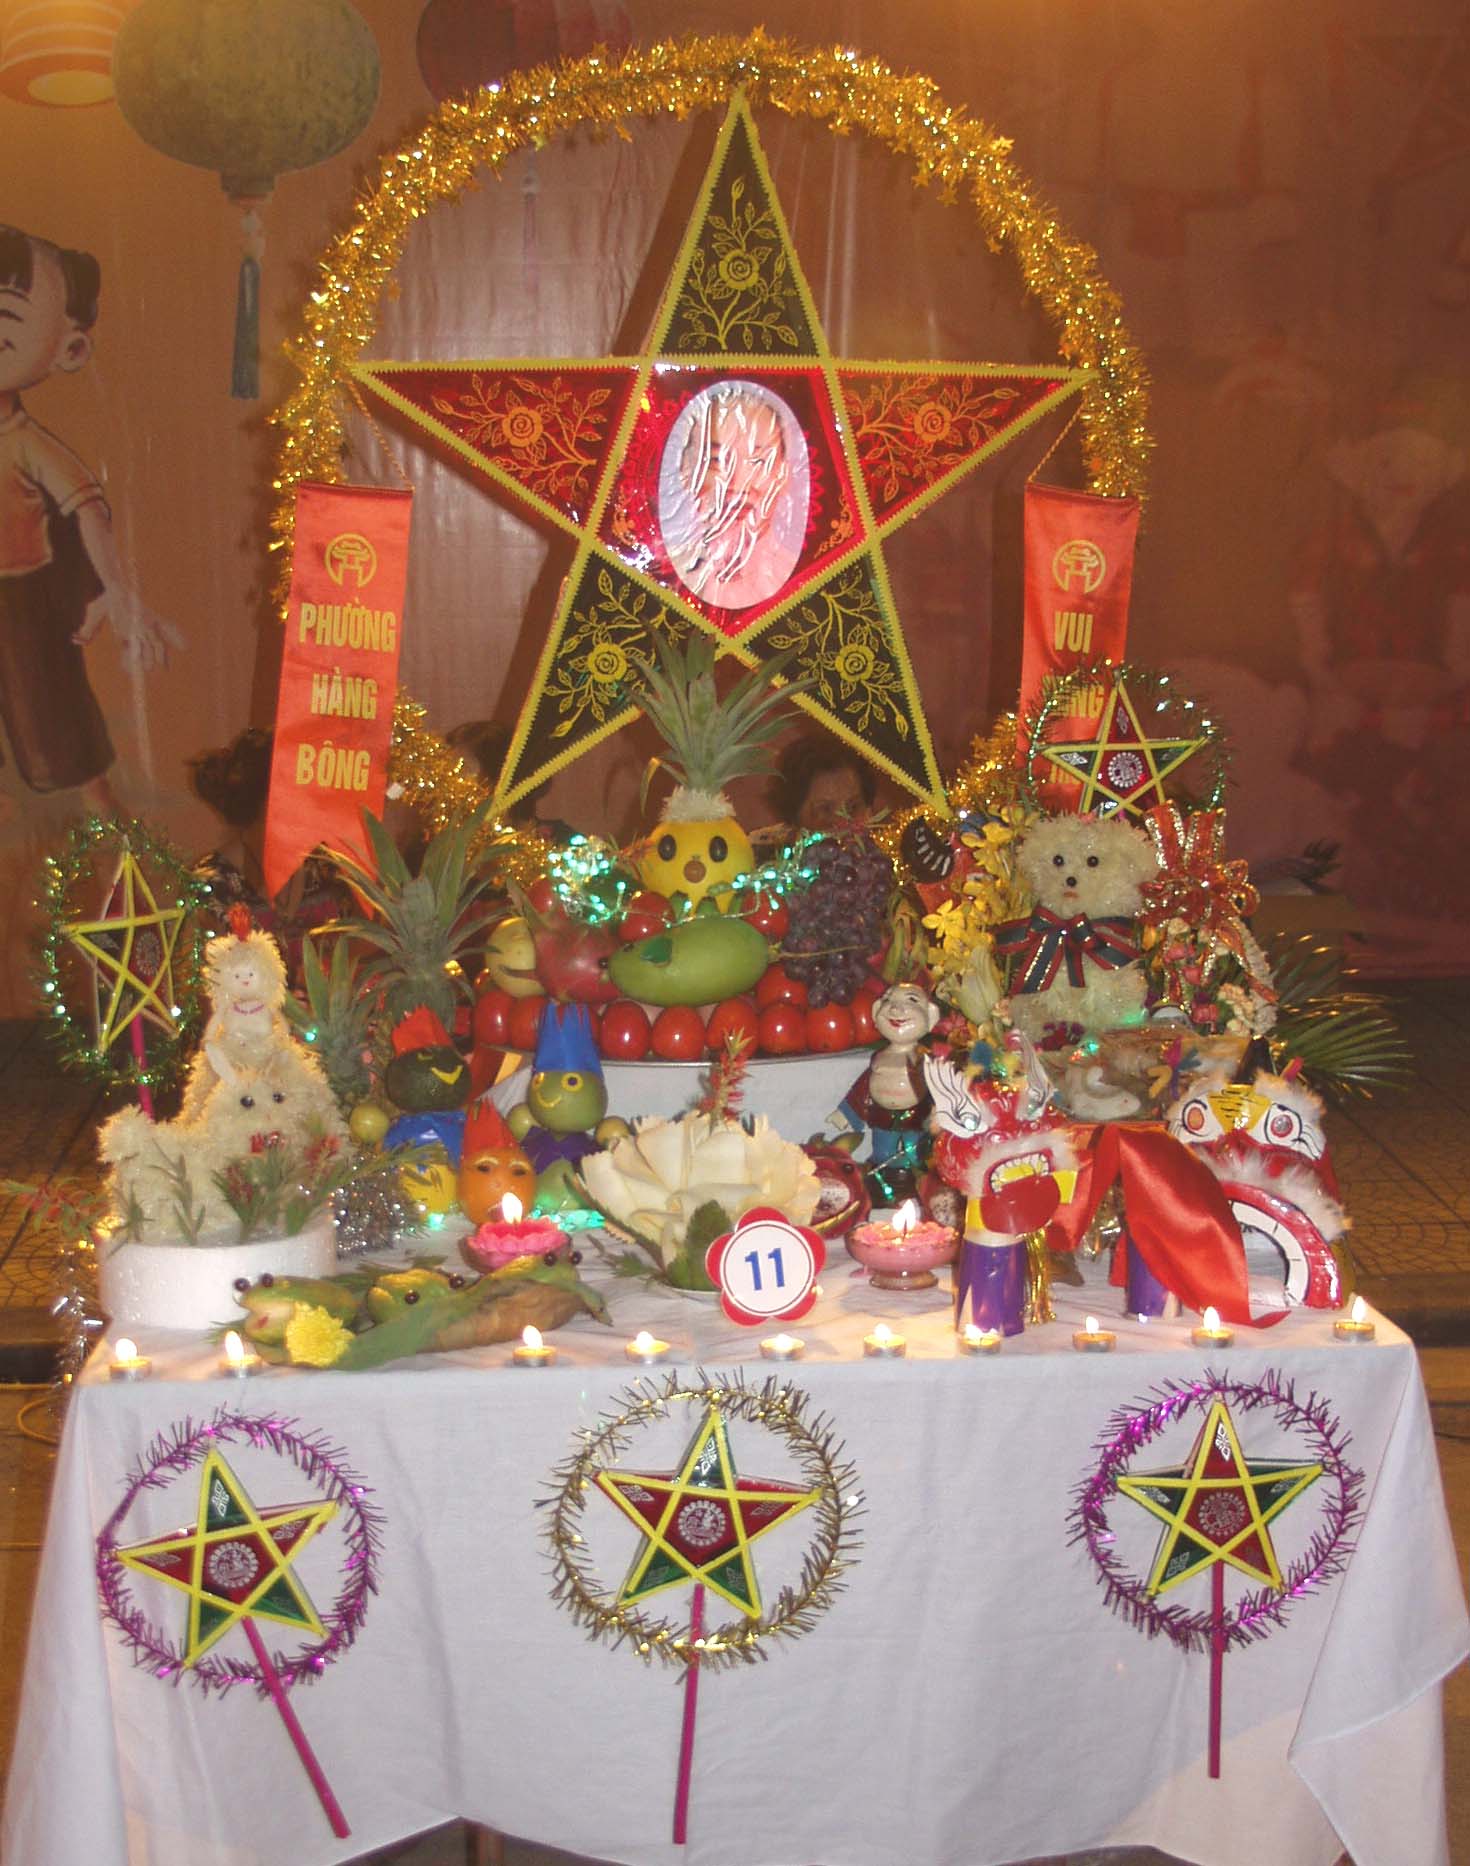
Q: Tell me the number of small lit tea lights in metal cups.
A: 10